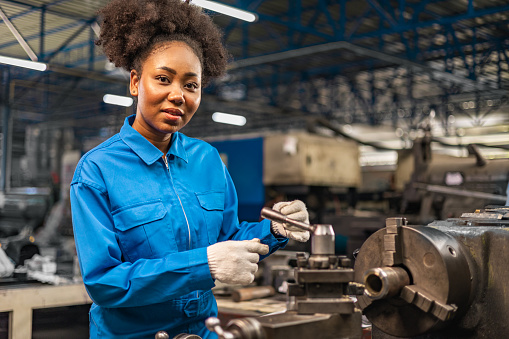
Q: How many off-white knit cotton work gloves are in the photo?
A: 2